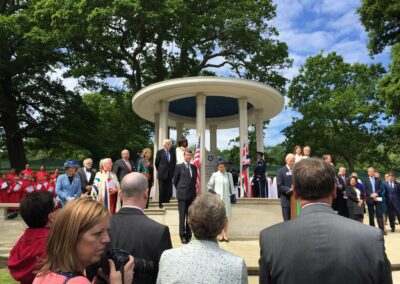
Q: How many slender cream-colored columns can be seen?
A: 7